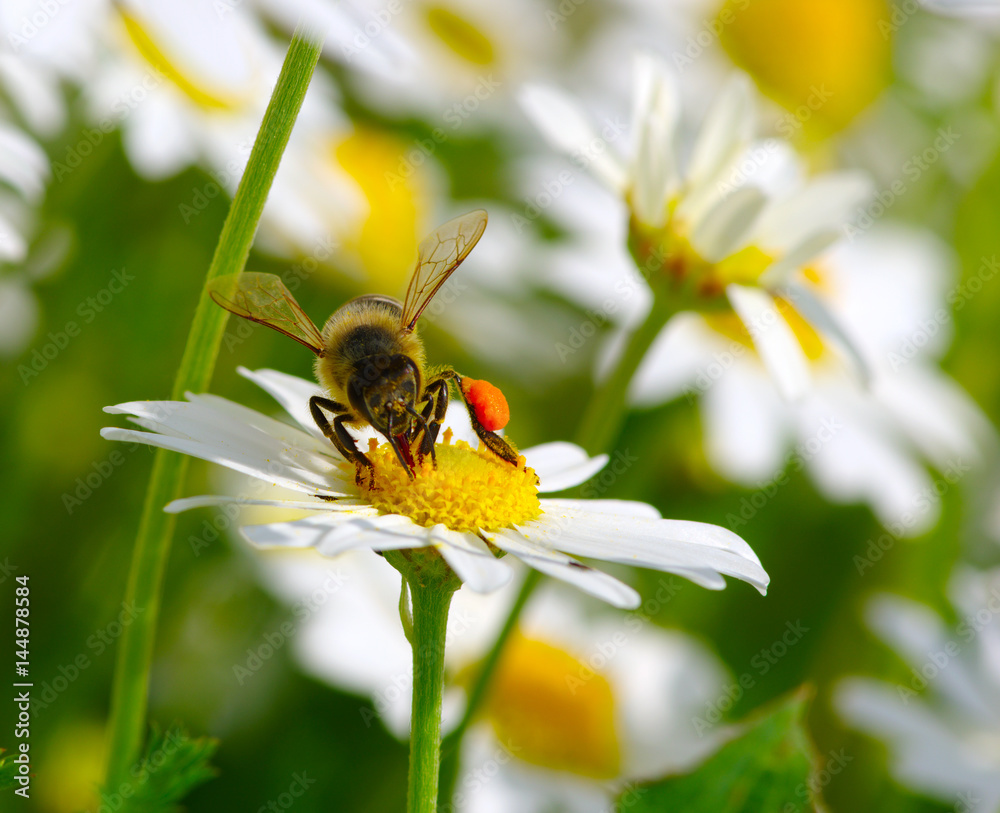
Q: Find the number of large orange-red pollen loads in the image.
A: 1